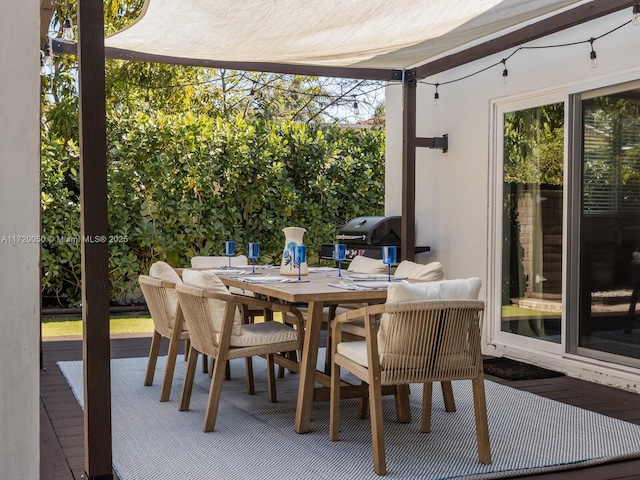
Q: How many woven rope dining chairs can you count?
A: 6